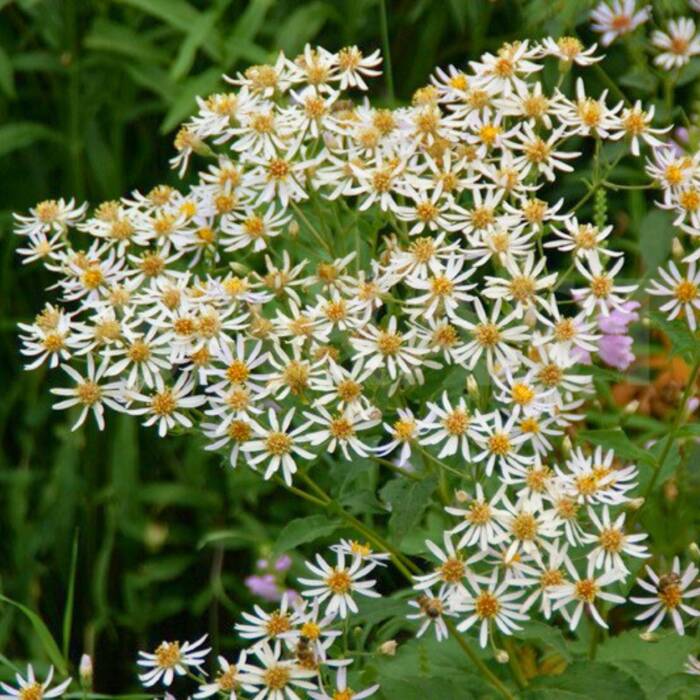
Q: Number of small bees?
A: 3